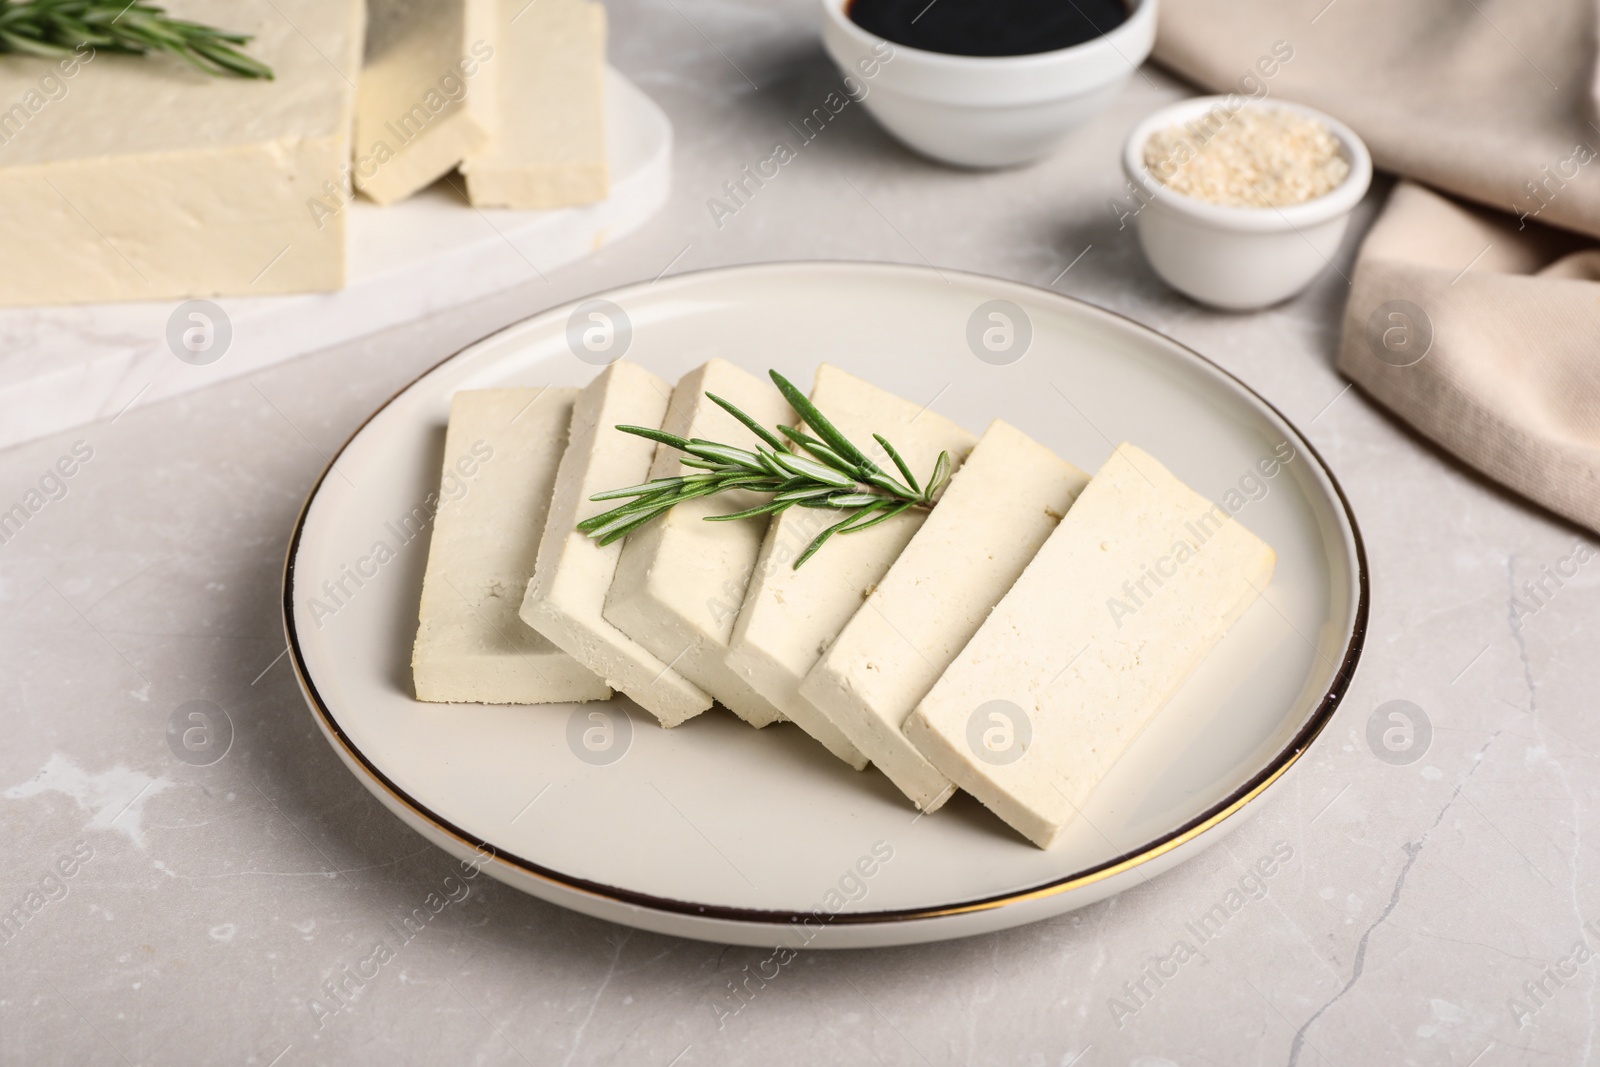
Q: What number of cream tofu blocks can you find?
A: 9